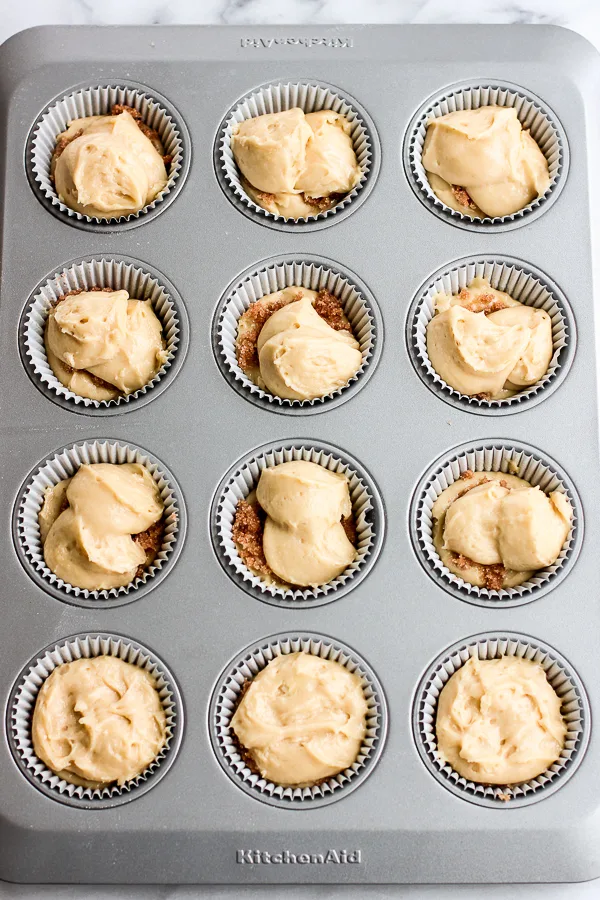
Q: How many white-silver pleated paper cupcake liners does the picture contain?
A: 12